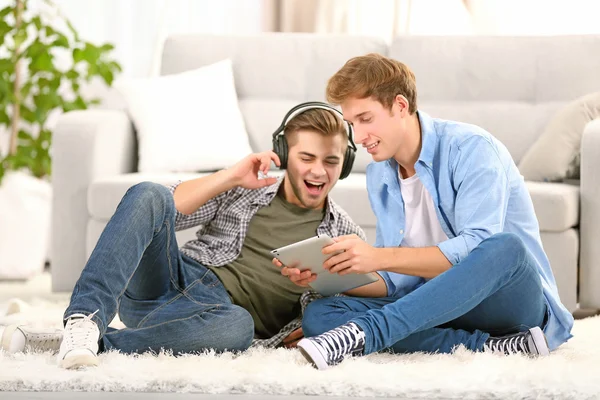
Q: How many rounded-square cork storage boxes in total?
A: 0